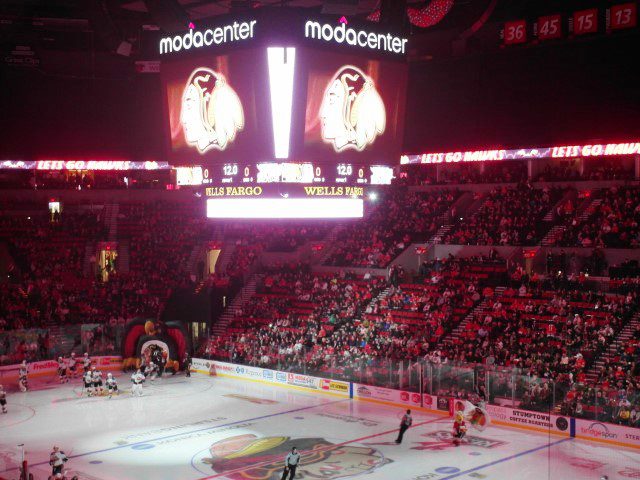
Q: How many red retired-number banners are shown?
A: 4